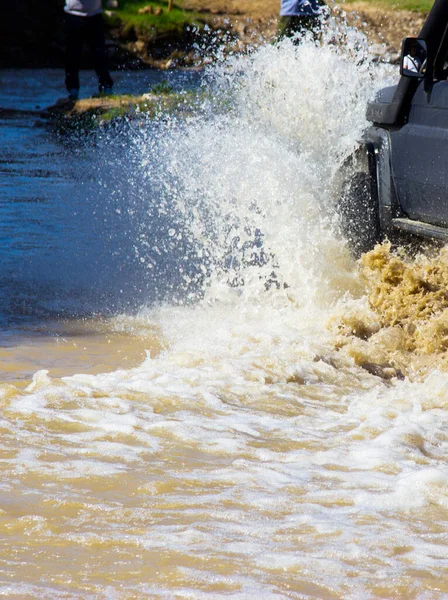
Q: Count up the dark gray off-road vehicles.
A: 1